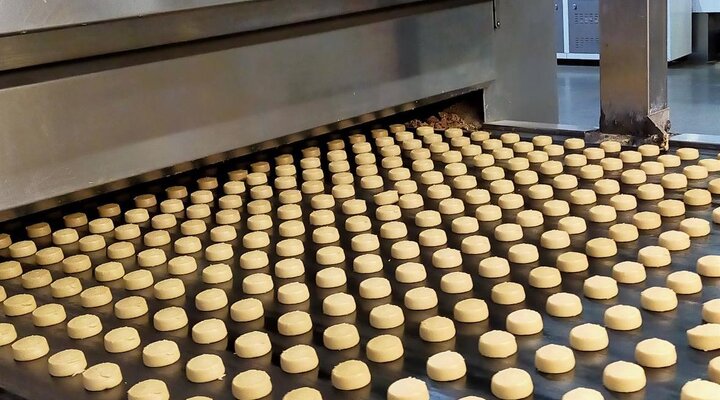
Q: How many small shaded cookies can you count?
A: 15